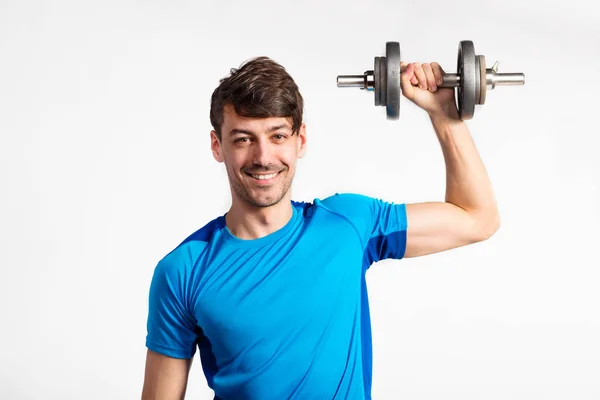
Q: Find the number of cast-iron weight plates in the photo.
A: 6